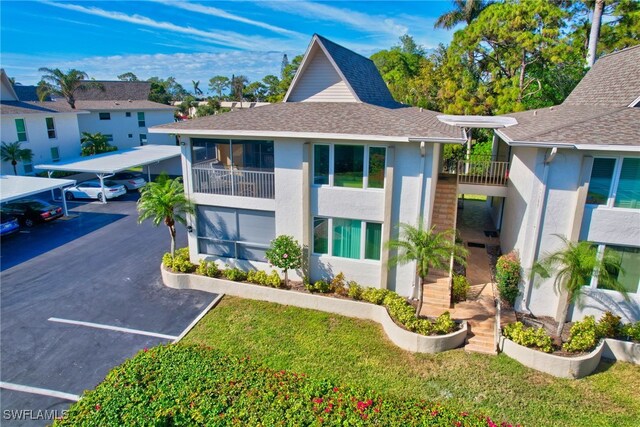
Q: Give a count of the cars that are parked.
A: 4